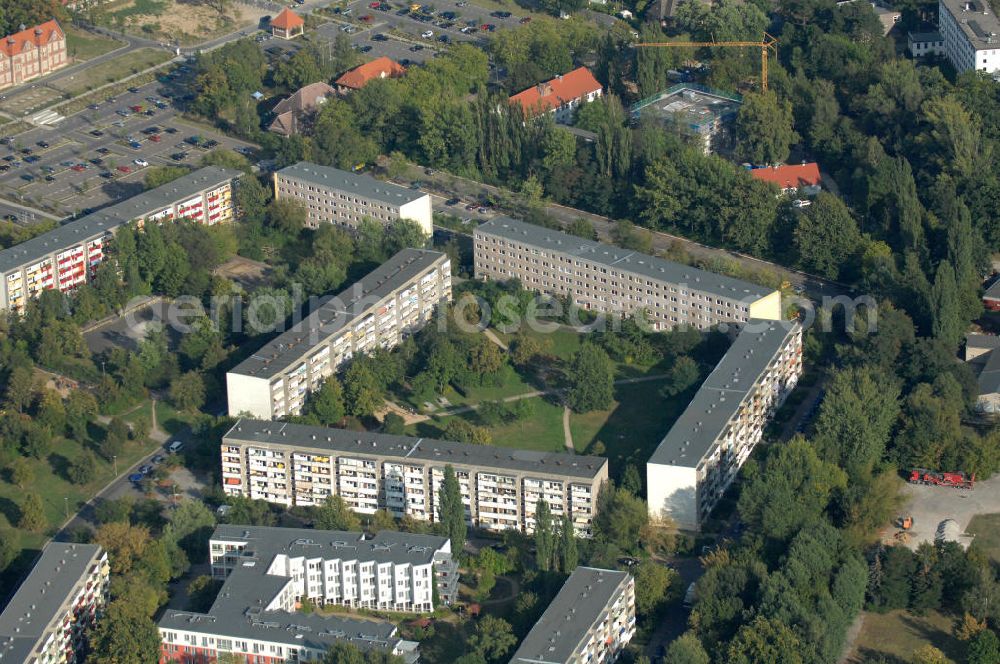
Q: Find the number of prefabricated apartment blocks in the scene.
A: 8